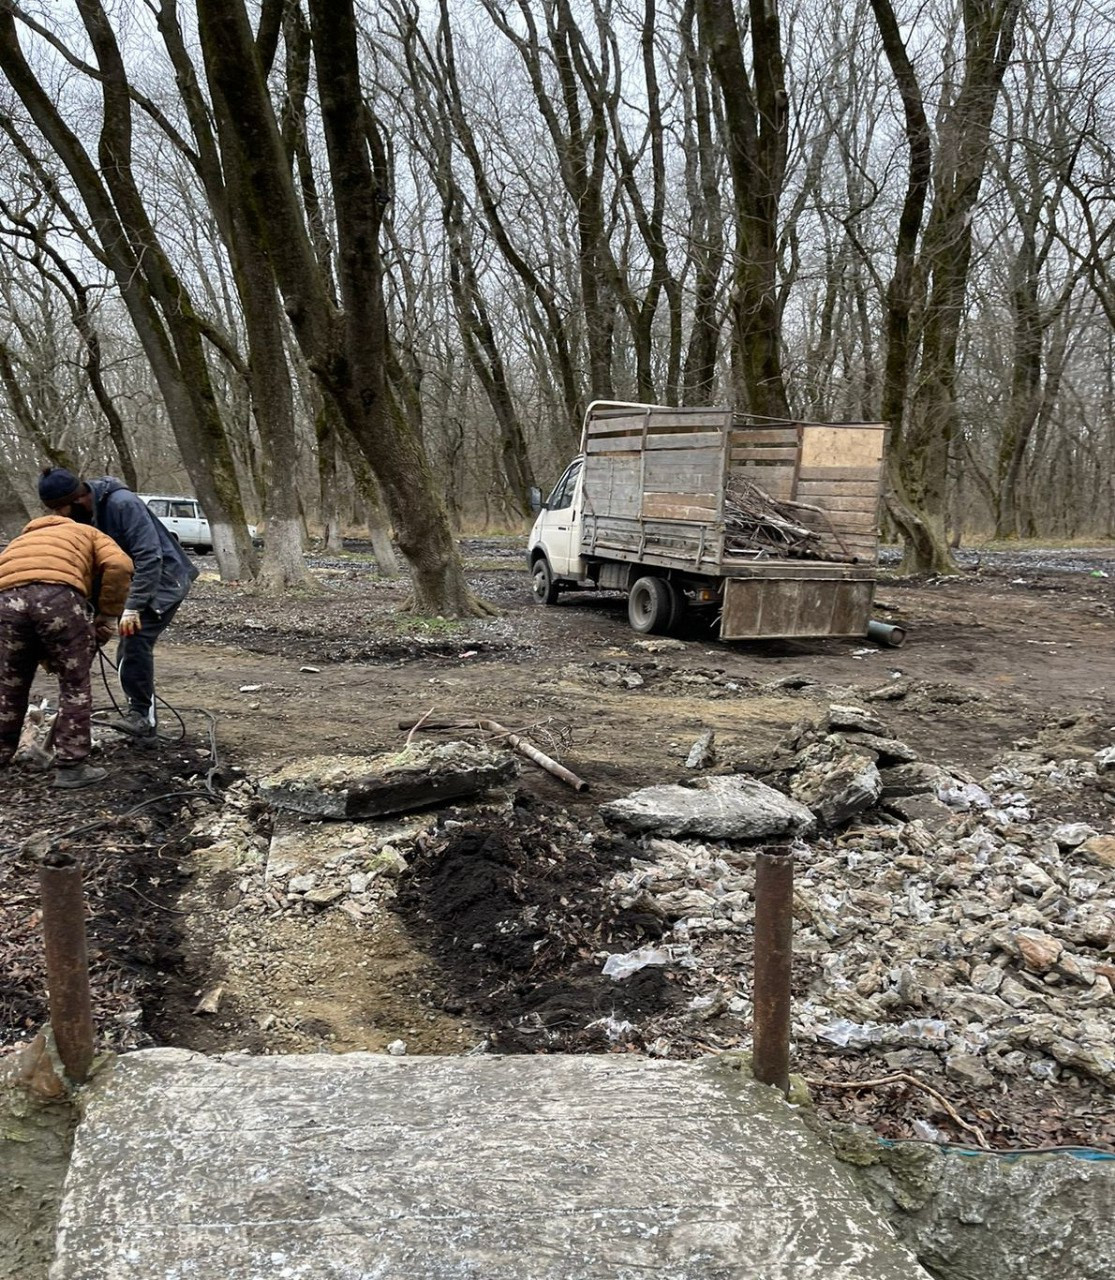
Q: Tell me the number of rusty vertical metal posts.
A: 2